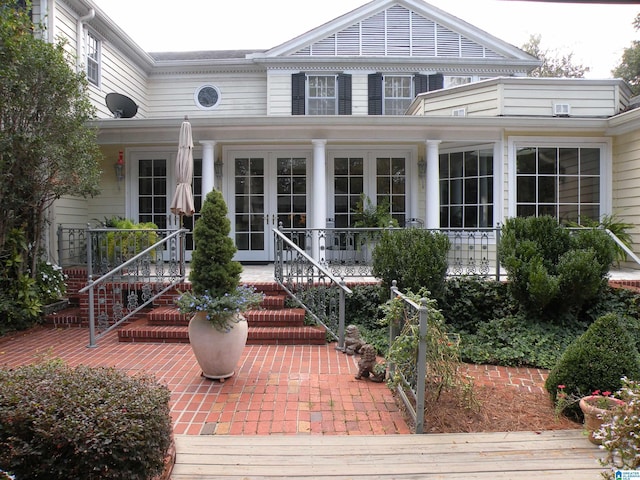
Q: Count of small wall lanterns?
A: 3